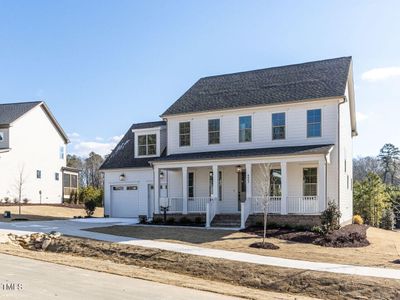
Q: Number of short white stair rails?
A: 2